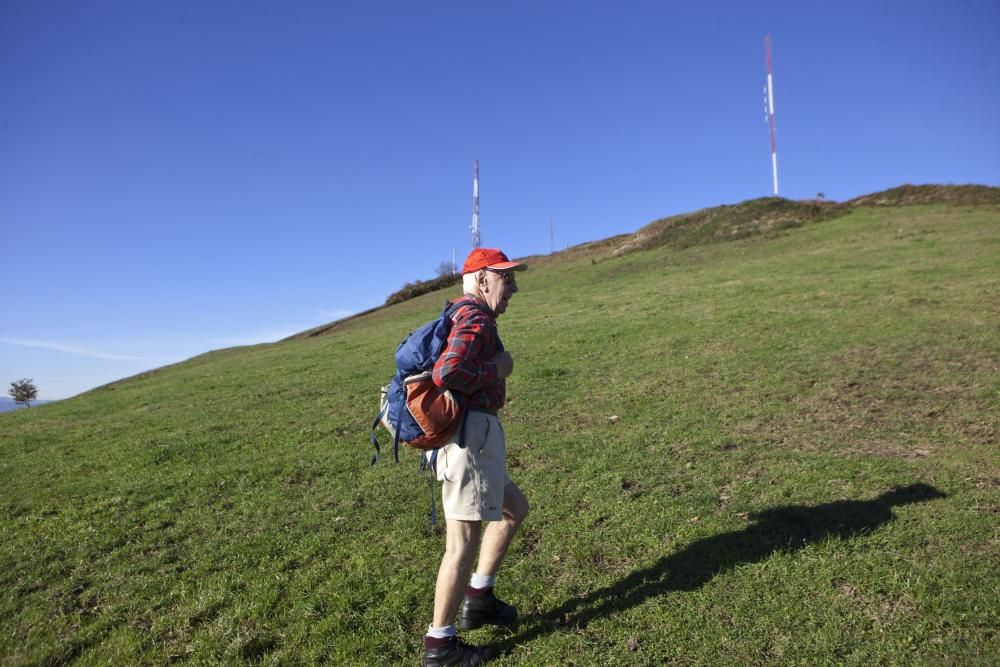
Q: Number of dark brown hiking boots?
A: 2